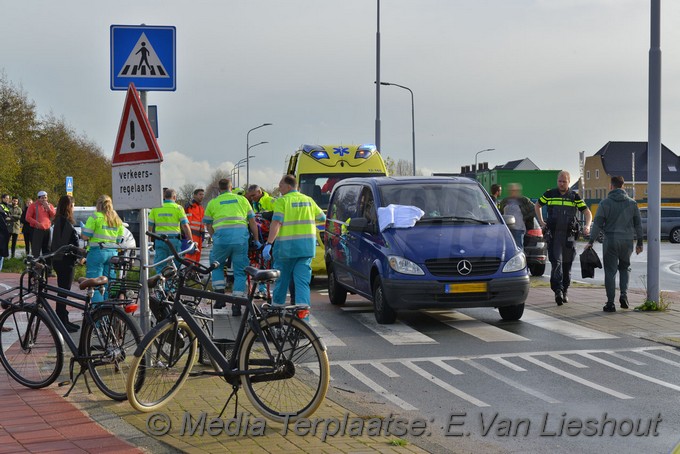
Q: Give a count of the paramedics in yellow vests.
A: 5